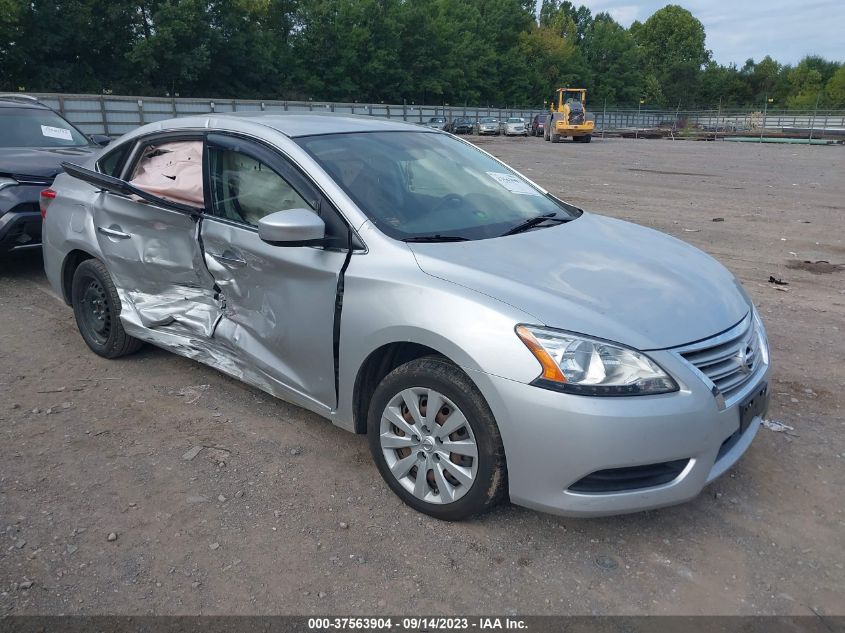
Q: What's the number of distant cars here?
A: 5